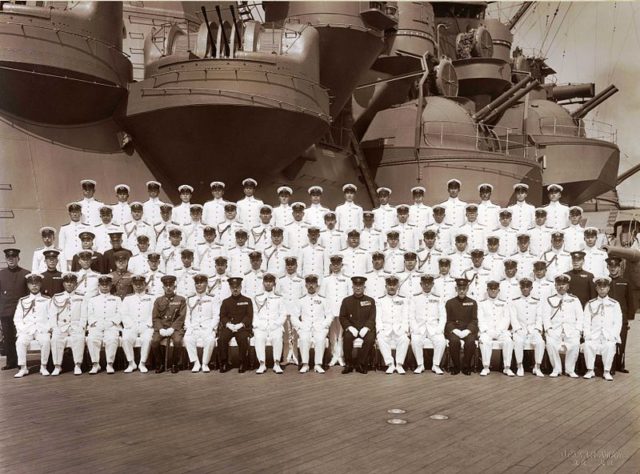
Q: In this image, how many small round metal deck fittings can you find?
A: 3